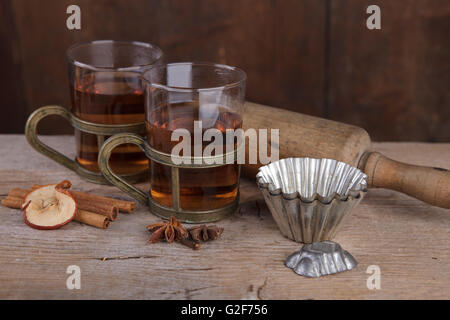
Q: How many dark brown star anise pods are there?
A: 2